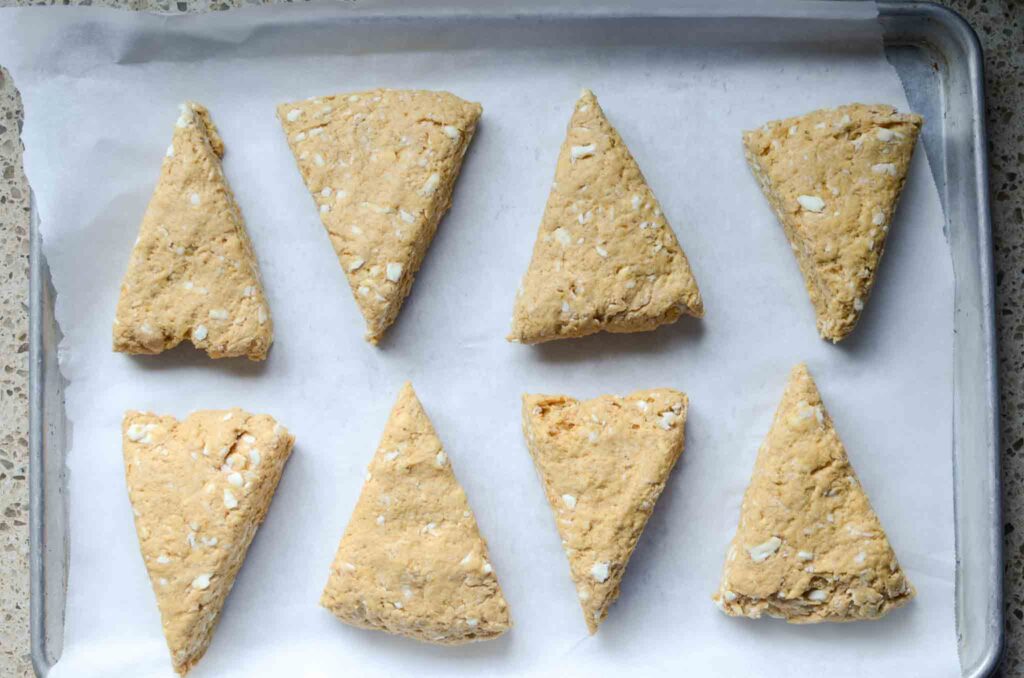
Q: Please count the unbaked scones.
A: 8